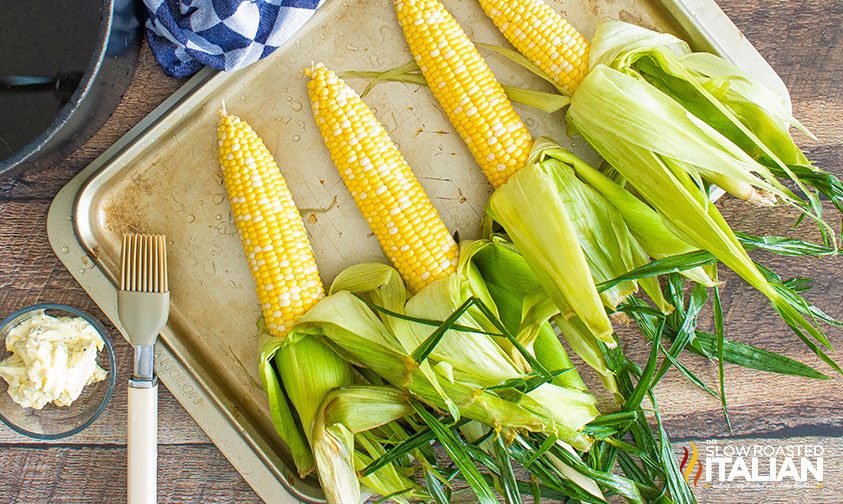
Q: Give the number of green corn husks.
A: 4